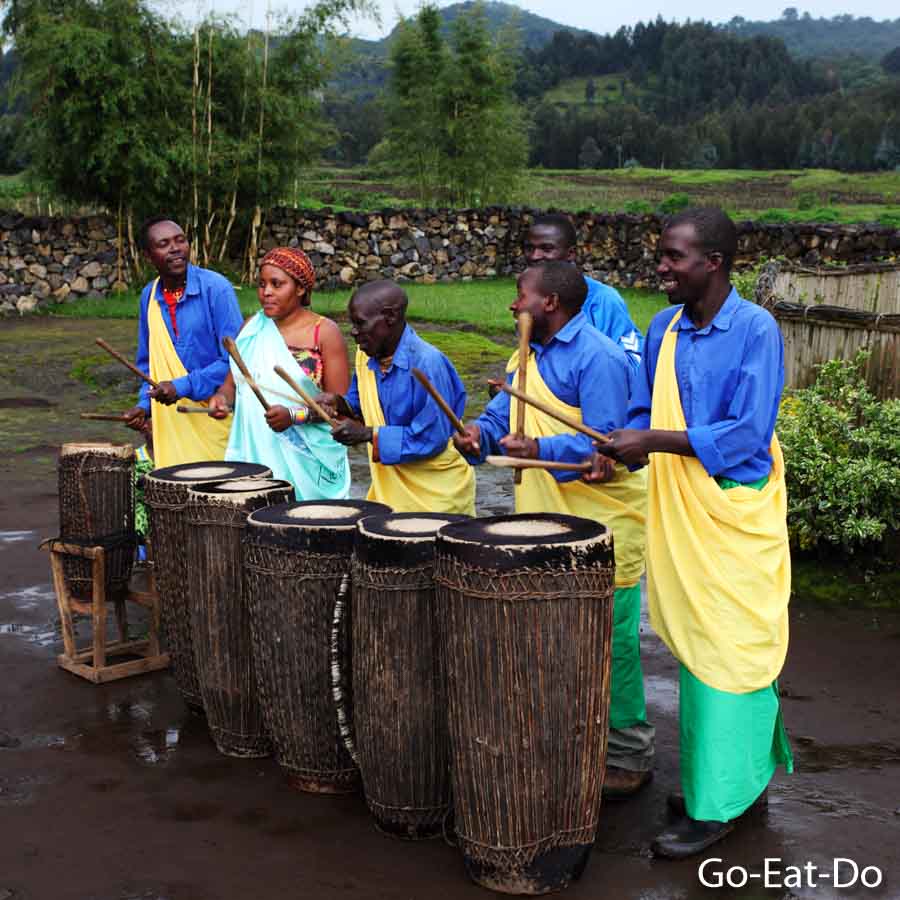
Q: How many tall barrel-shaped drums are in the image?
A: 5